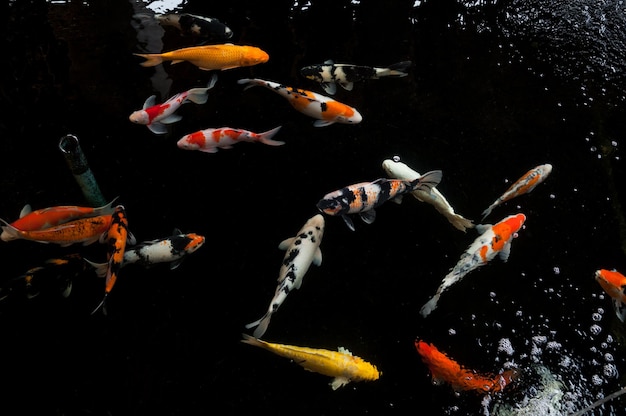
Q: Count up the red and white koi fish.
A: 2